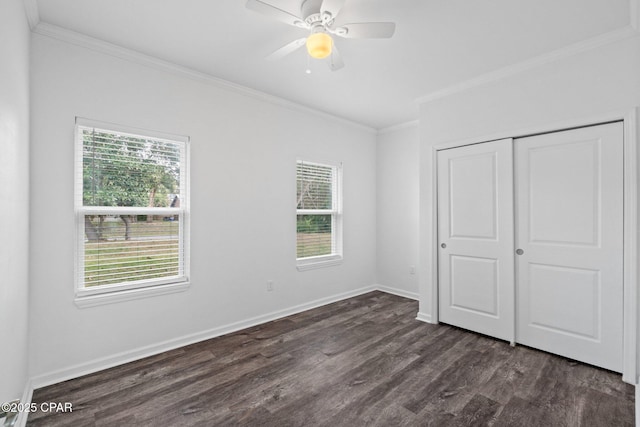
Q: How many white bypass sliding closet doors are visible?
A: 2